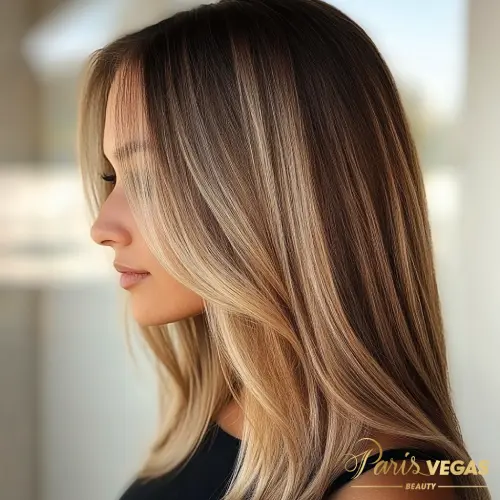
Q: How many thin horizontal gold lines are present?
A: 2